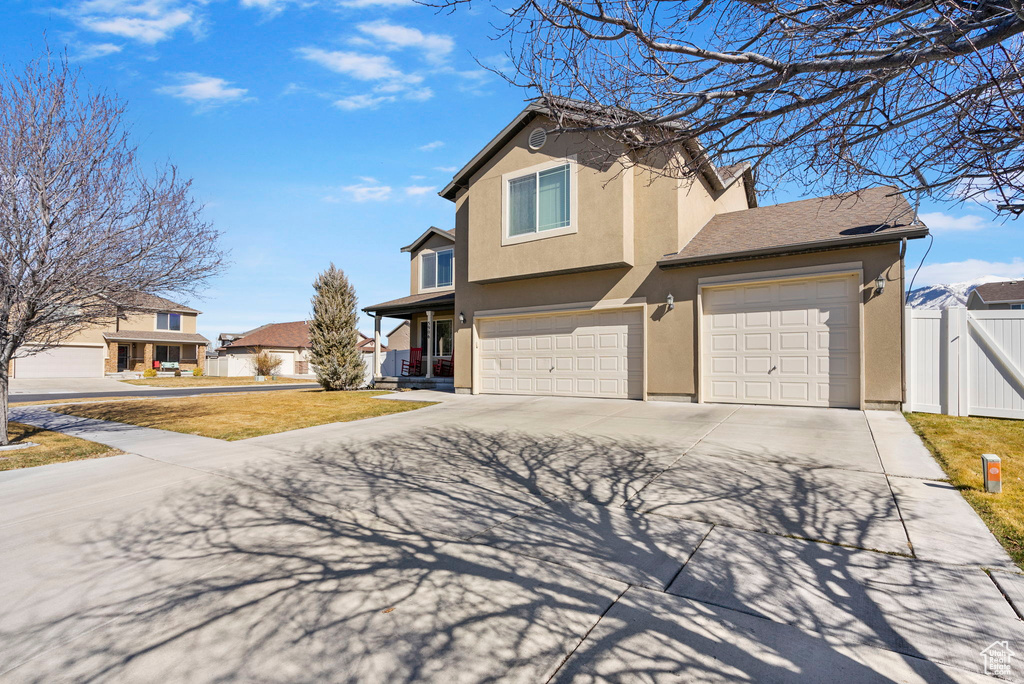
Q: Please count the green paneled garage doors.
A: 0